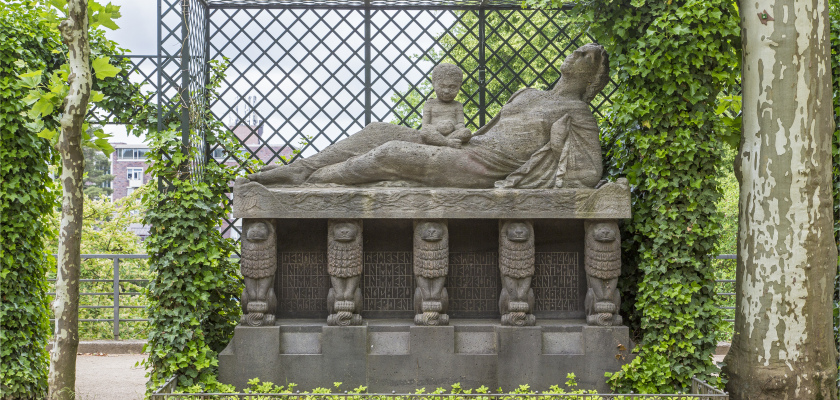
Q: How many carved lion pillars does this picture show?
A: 5